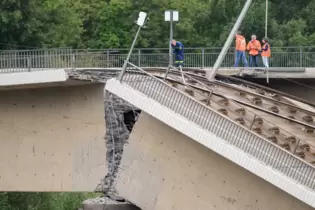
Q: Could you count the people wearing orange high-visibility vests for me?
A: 3